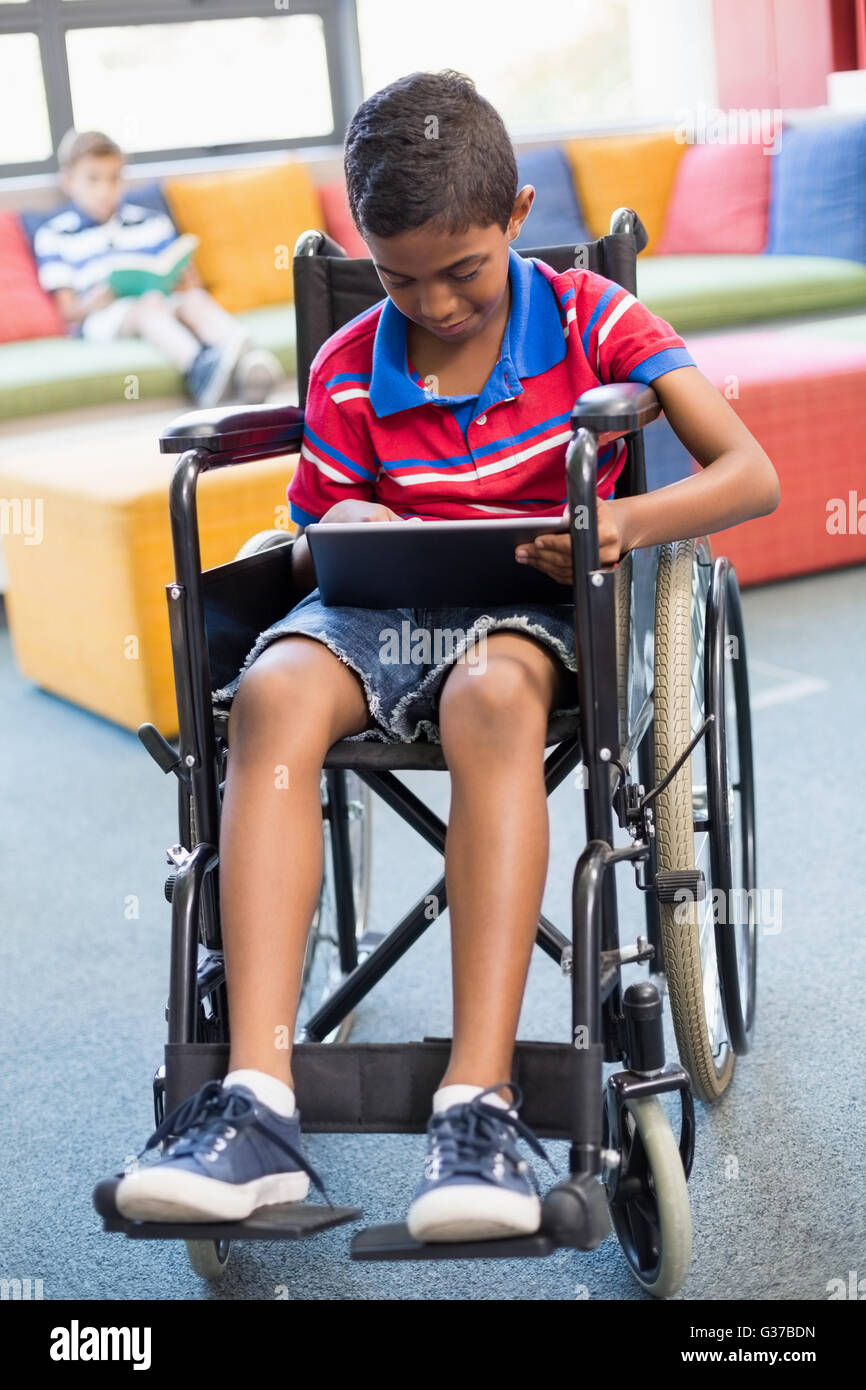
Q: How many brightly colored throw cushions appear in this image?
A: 8